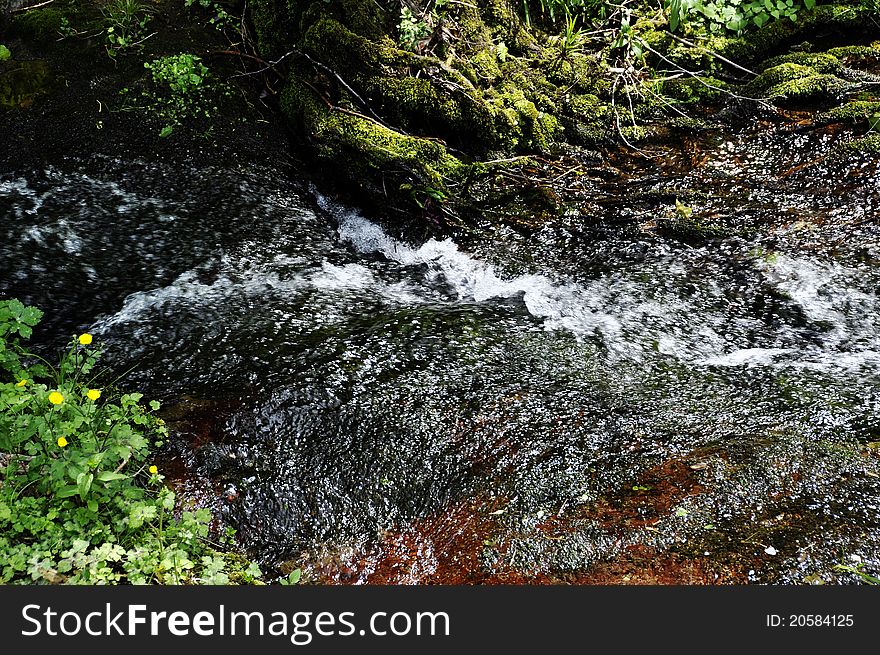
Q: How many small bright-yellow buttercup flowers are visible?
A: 6